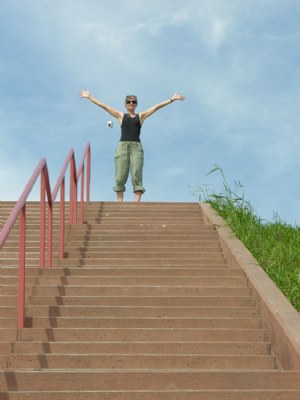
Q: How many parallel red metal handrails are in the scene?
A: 3